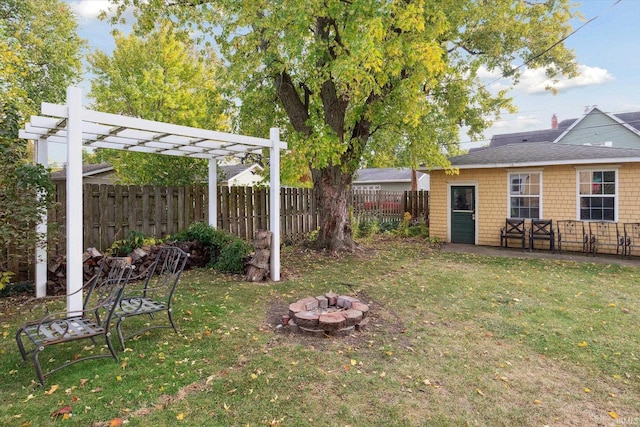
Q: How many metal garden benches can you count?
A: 2